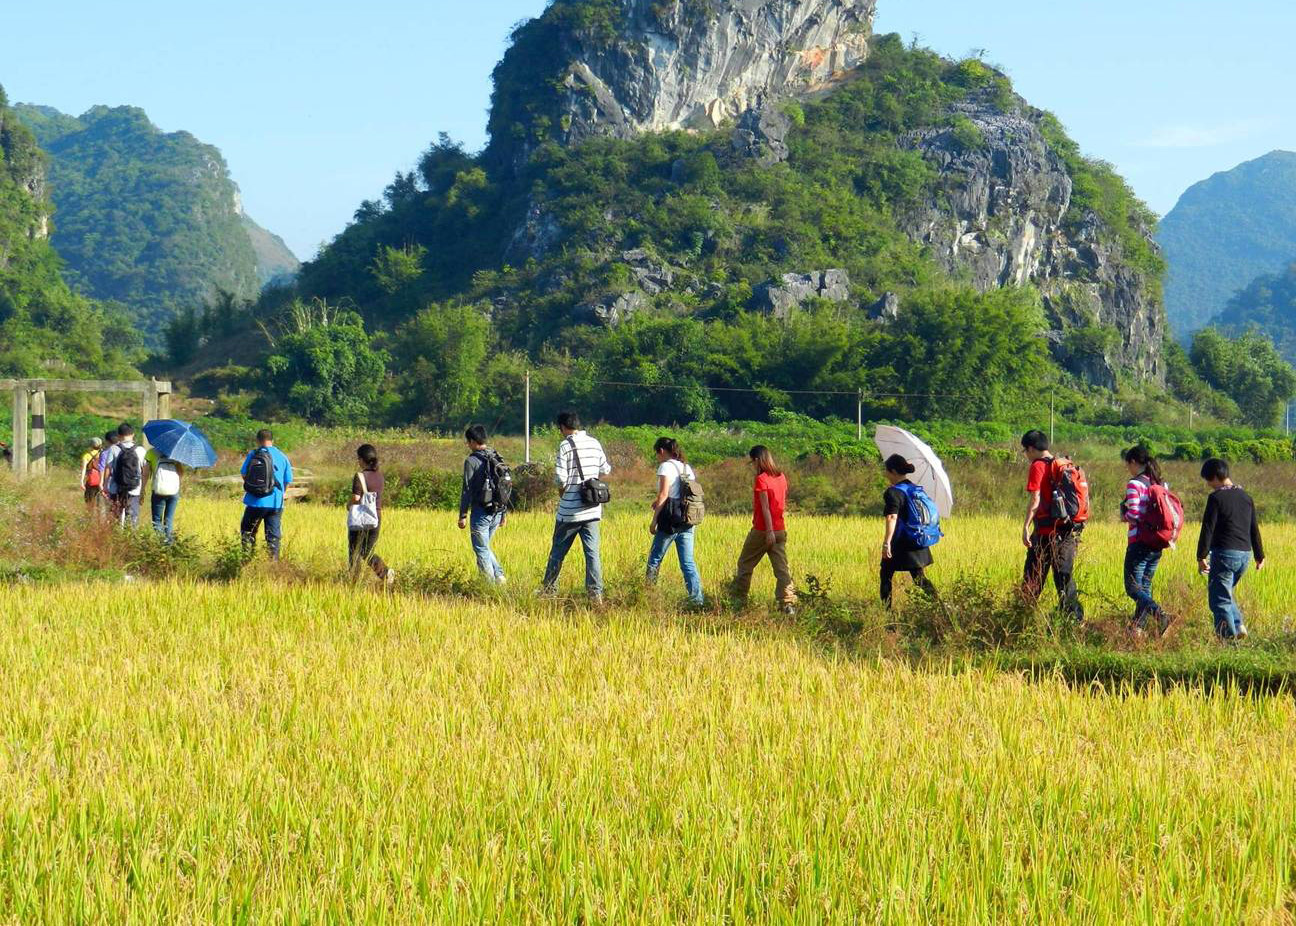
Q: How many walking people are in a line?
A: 14